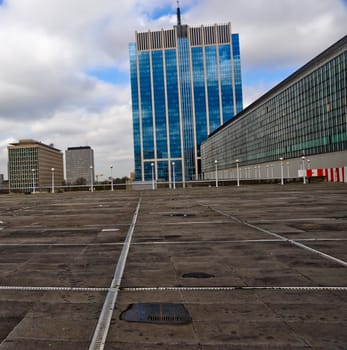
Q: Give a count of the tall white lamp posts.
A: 10